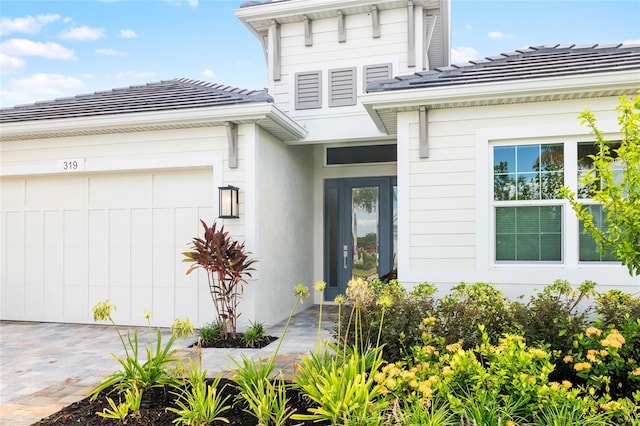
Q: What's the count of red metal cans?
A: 0